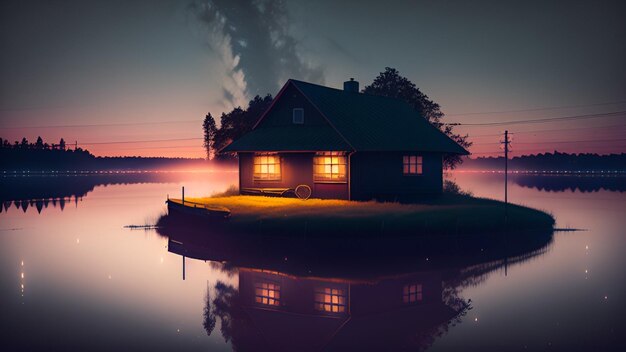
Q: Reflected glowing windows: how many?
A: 3